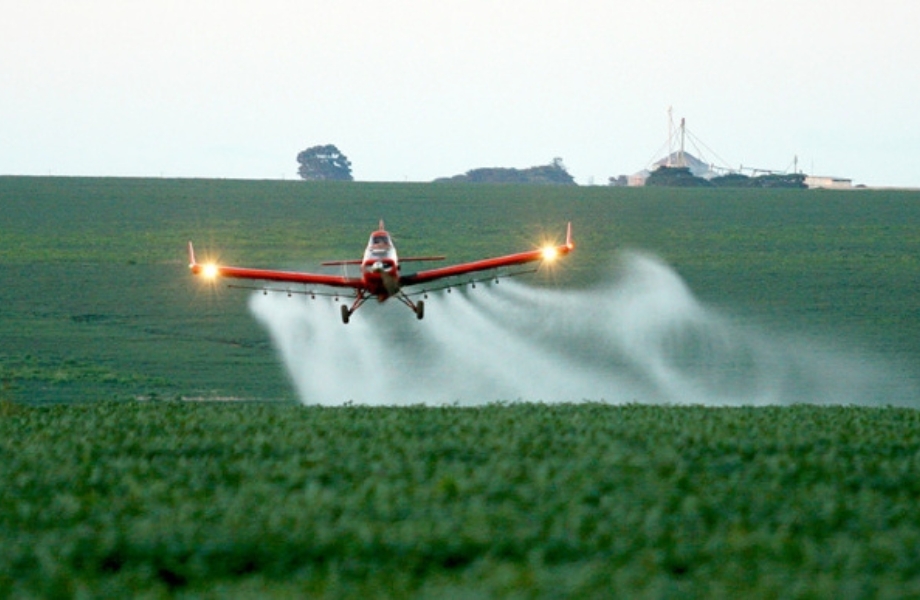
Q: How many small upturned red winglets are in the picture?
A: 2